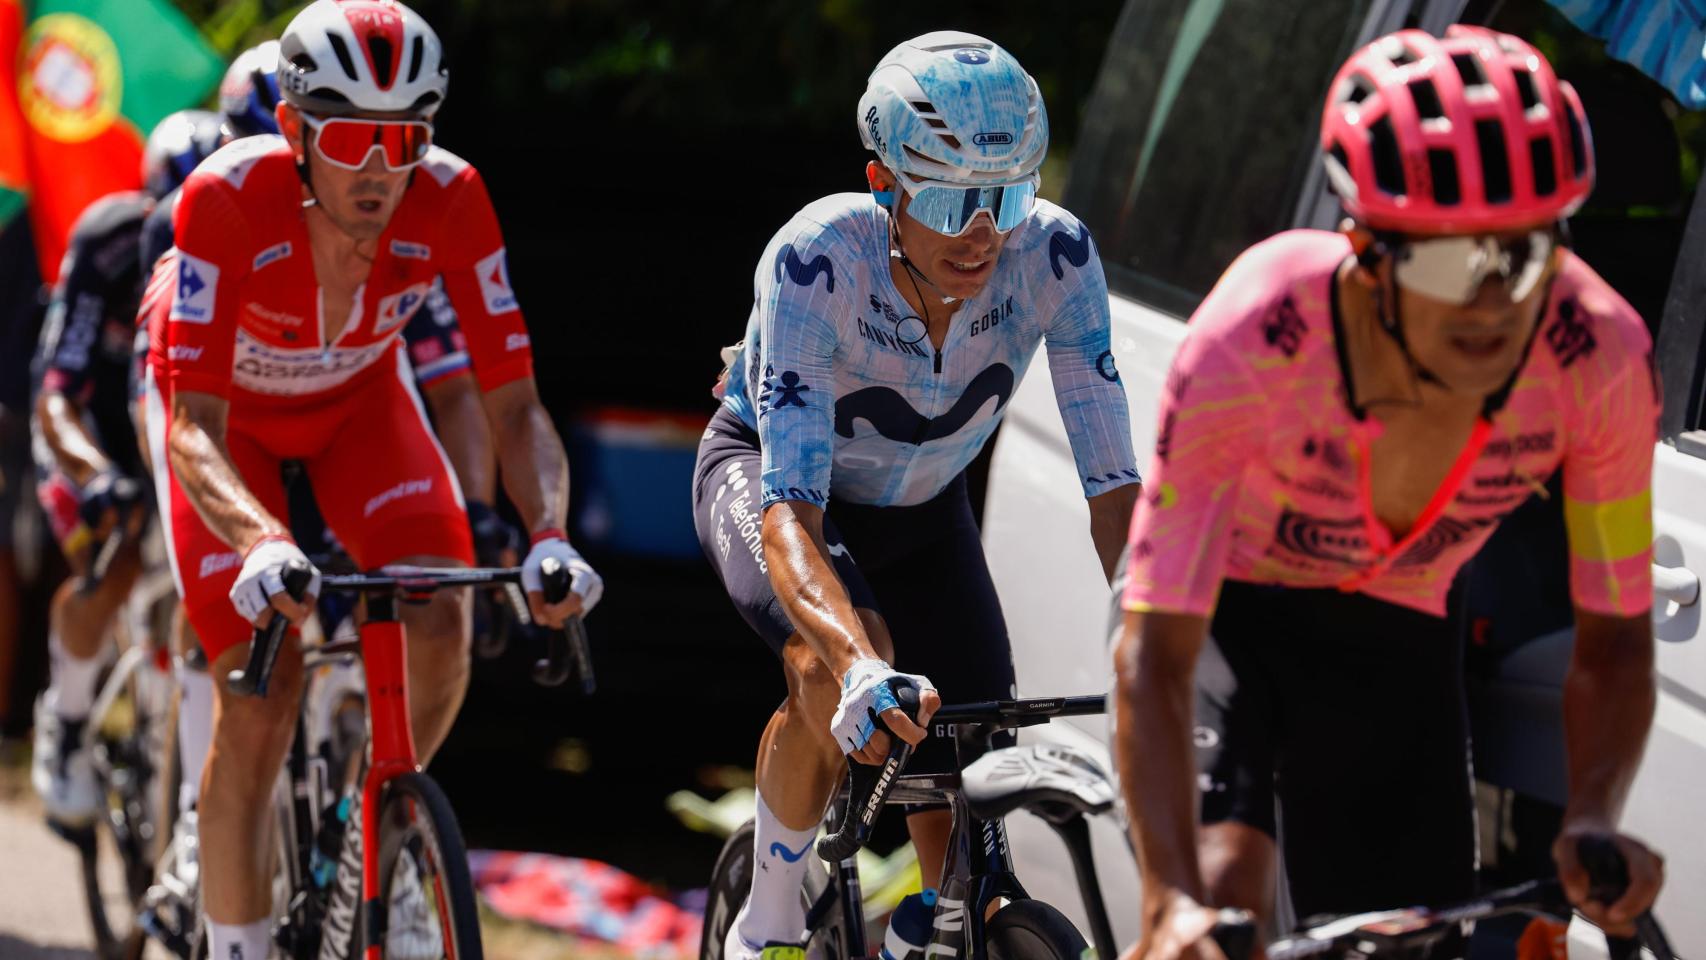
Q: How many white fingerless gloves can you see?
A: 3